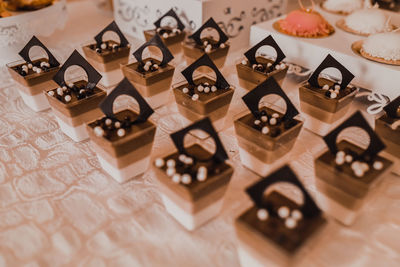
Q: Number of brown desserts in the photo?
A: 15